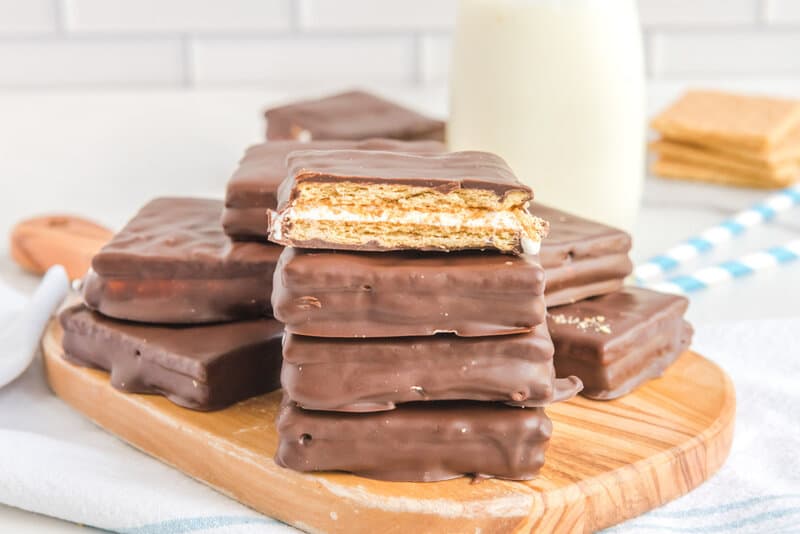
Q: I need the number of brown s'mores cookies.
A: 10